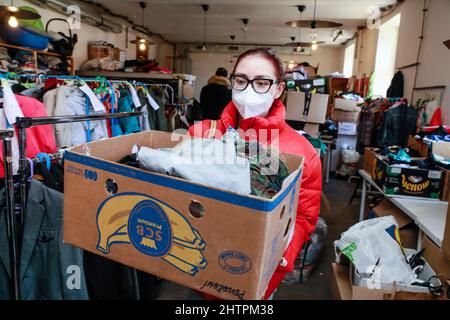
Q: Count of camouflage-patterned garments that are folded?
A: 1